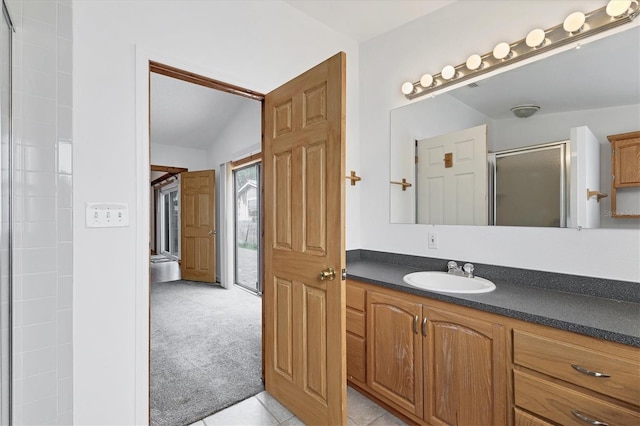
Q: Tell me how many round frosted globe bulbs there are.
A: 8